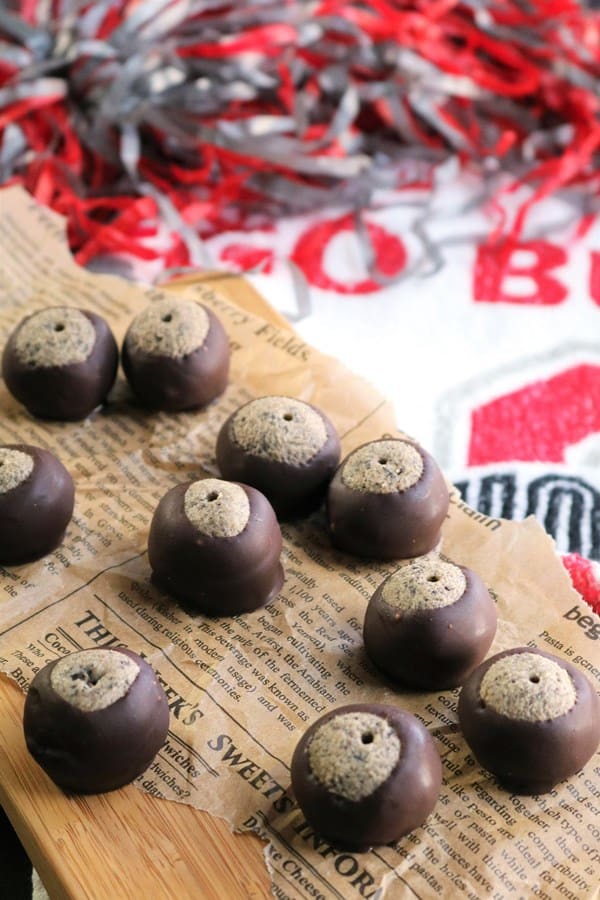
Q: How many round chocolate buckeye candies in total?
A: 10